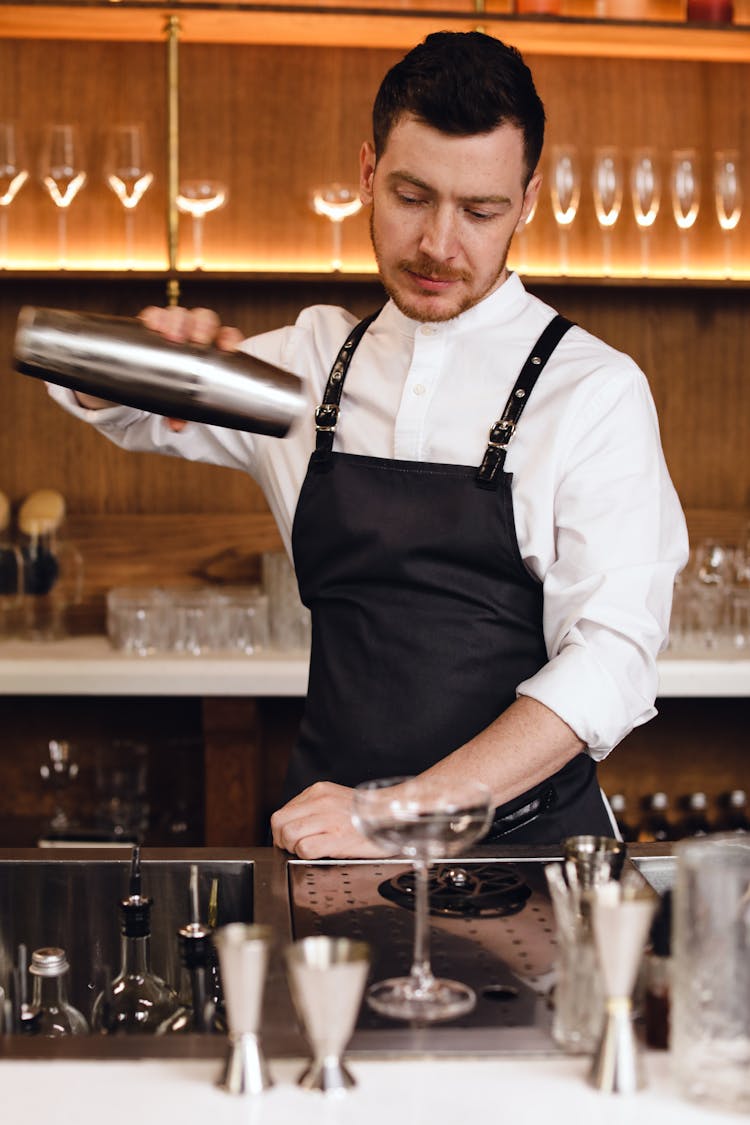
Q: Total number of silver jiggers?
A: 3